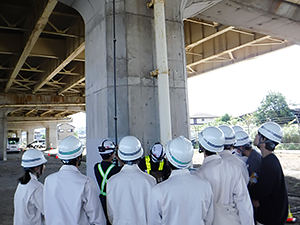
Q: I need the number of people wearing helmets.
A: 11